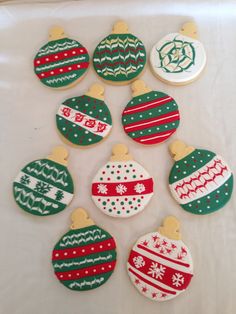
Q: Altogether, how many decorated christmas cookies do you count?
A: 10